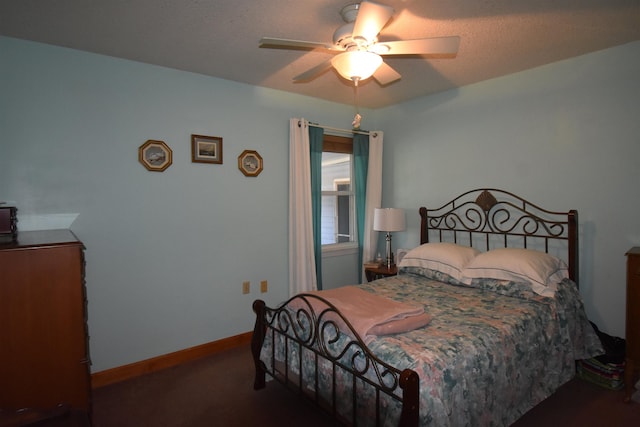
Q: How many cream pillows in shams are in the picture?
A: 2